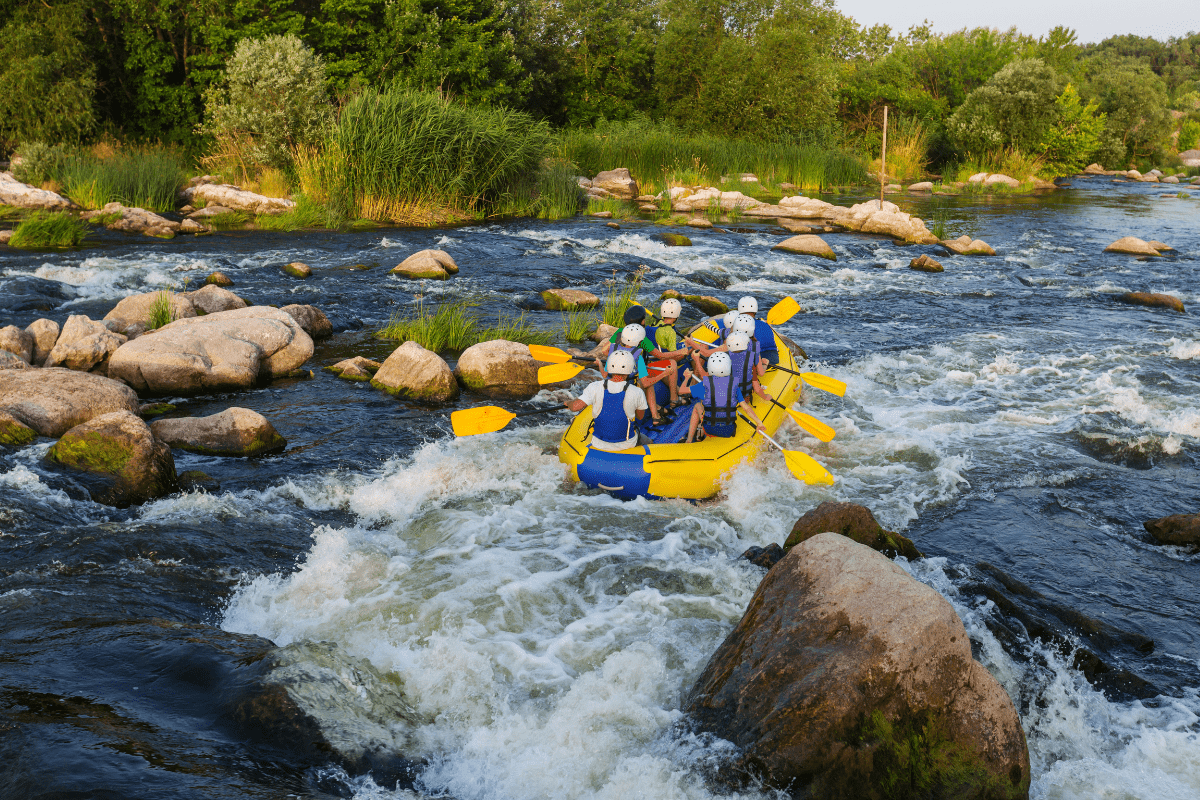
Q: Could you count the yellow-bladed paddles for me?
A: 8